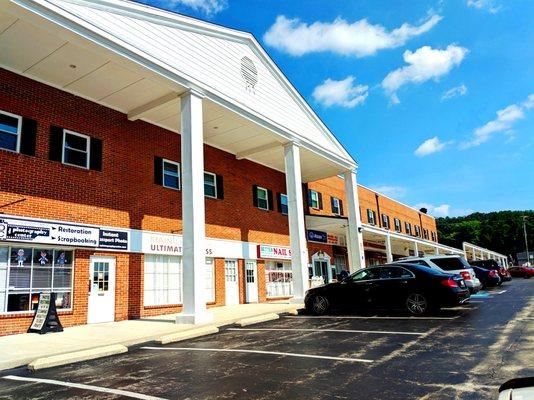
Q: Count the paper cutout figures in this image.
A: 3